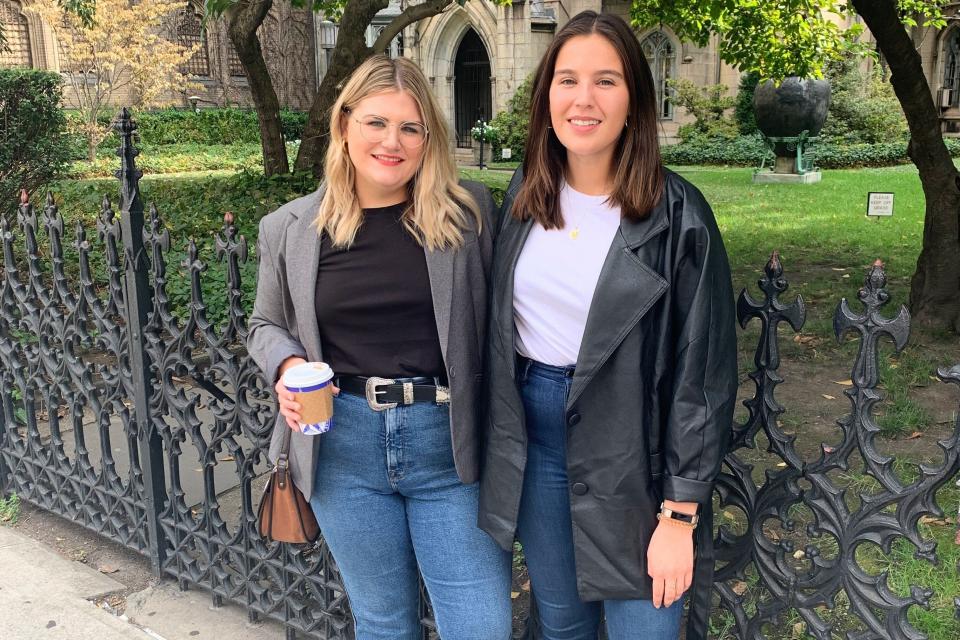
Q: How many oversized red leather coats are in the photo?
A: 0